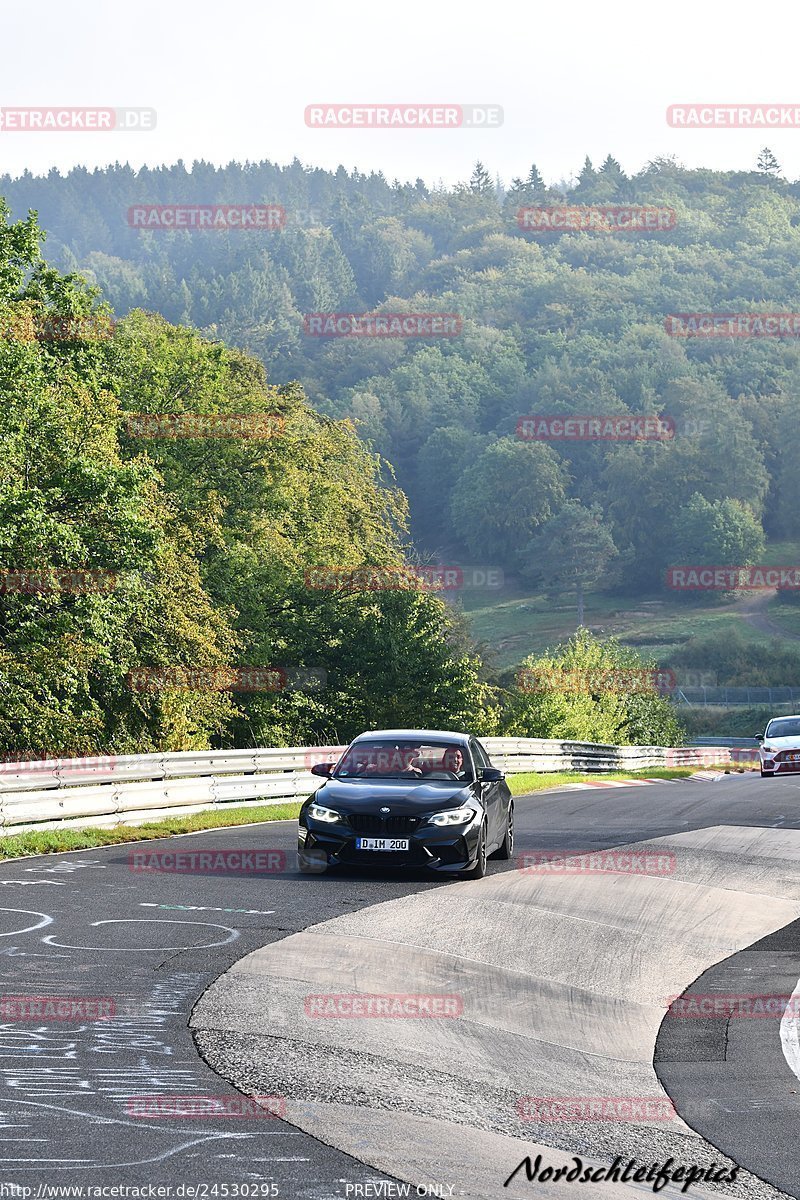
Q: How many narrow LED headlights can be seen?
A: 2